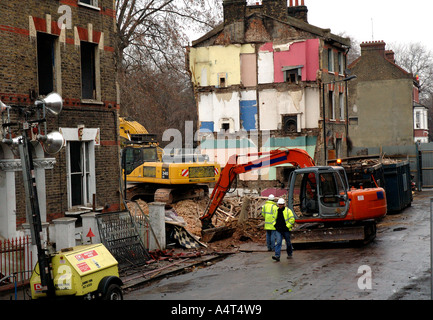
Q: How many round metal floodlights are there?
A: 4